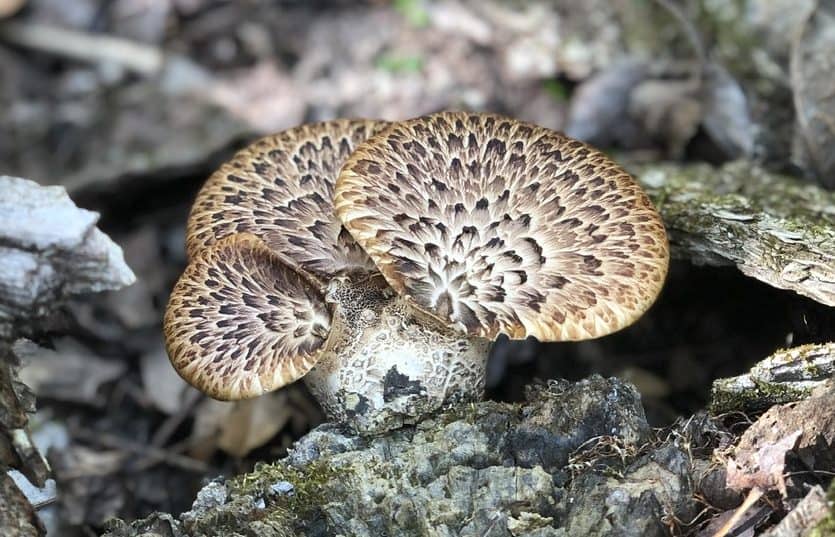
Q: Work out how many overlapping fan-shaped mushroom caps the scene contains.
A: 3